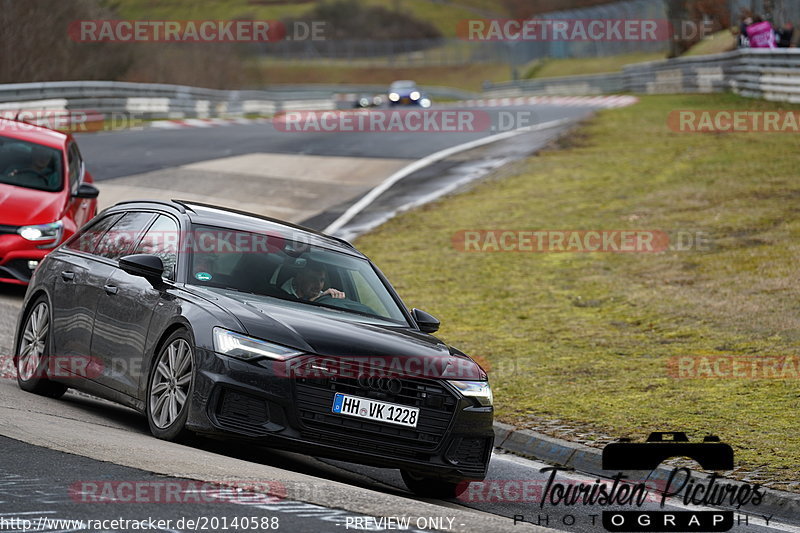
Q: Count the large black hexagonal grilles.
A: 1